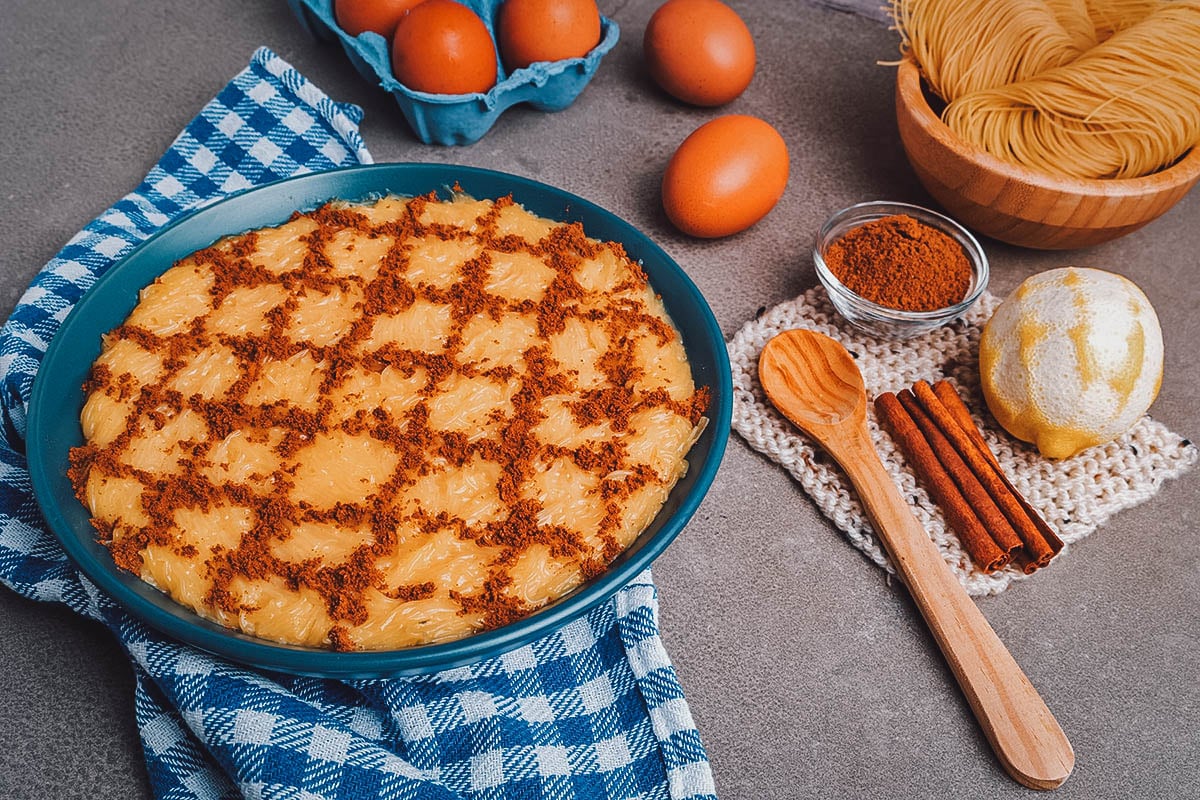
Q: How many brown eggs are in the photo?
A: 5